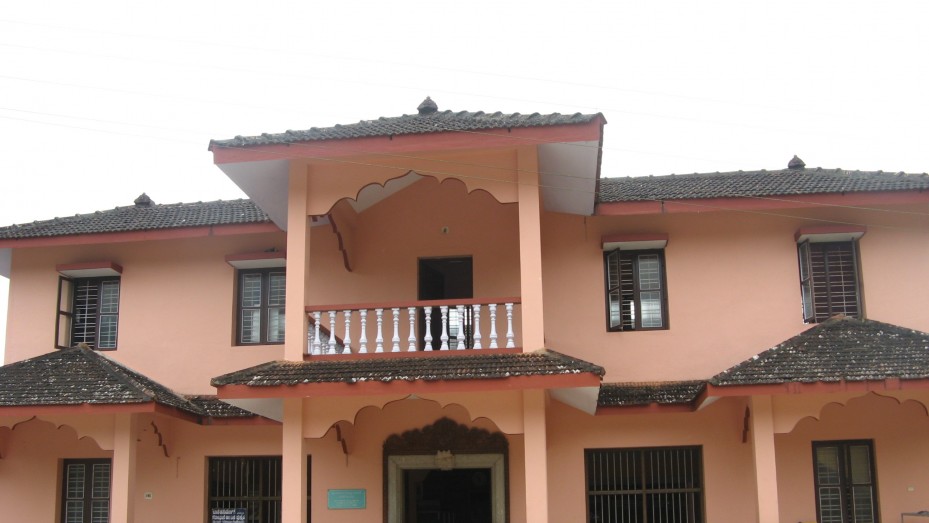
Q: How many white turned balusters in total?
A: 13